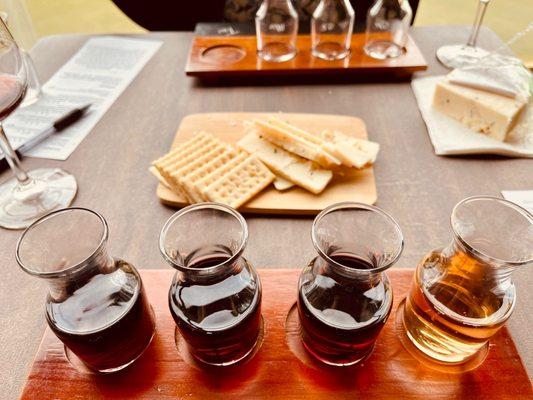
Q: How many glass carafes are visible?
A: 7